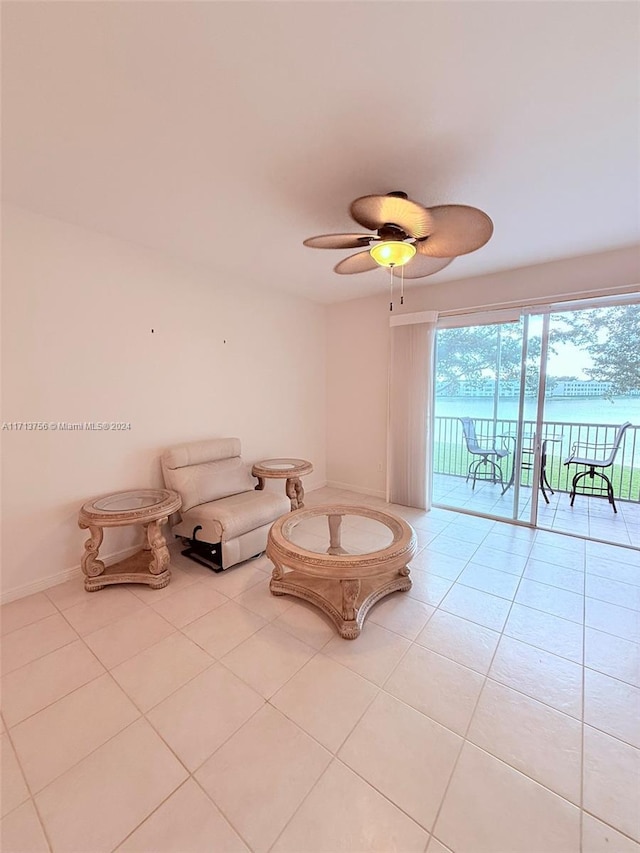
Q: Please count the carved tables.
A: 3